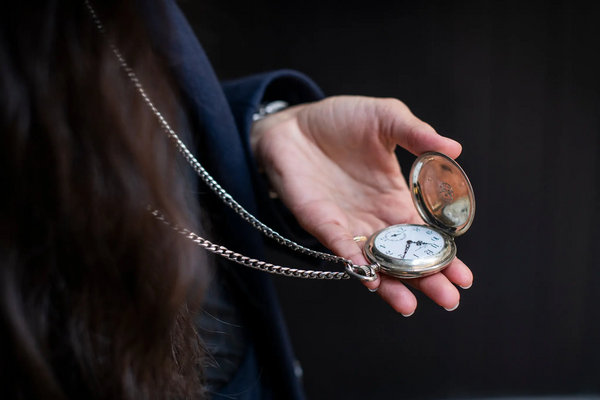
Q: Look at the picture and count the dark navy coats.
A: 1